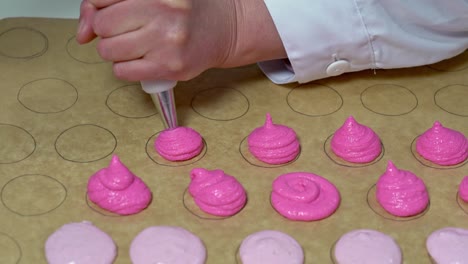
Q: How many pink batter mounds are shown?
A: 14